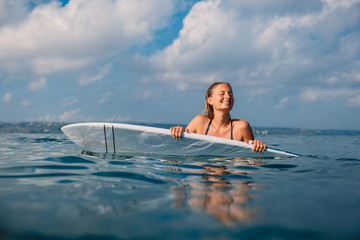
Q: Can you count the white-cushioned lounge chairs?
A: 0